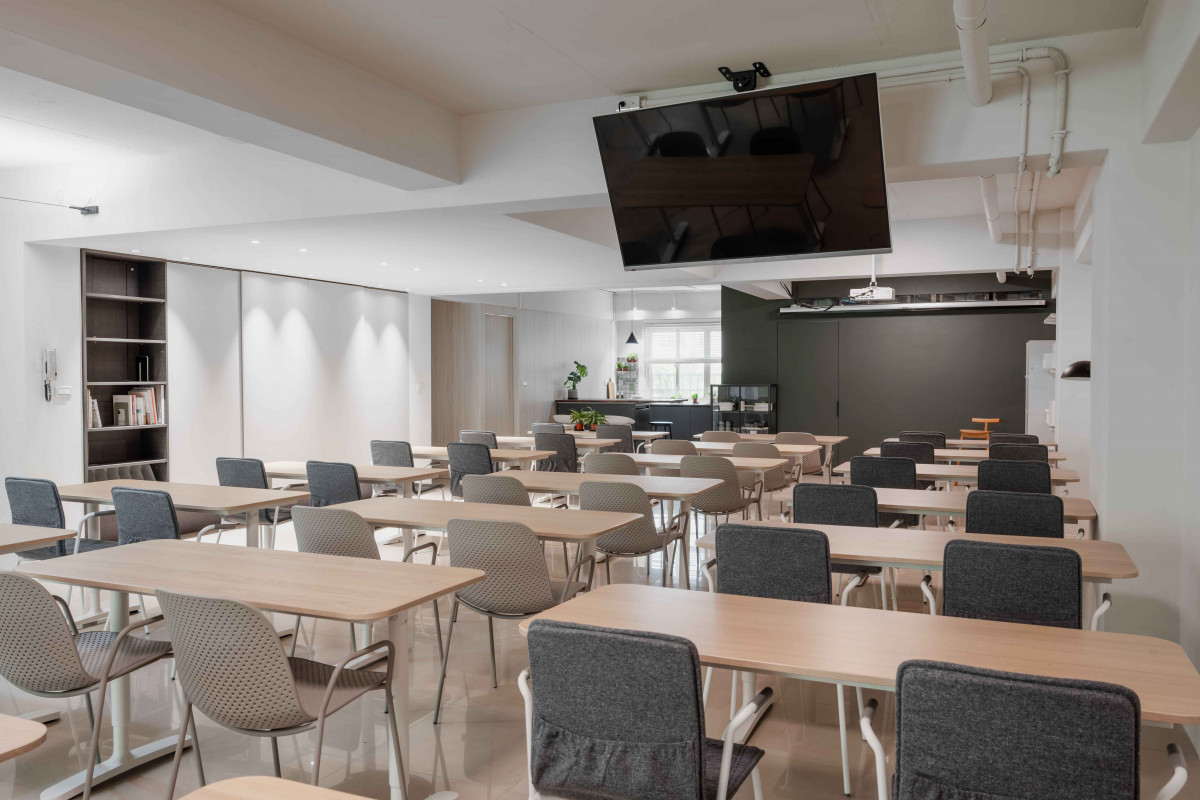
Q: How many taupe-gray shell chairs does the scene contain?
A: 12